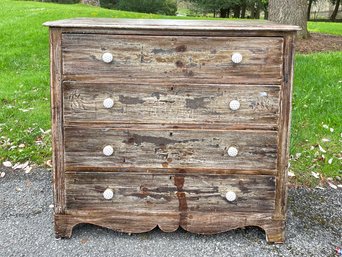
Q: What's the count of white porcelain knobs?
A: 8